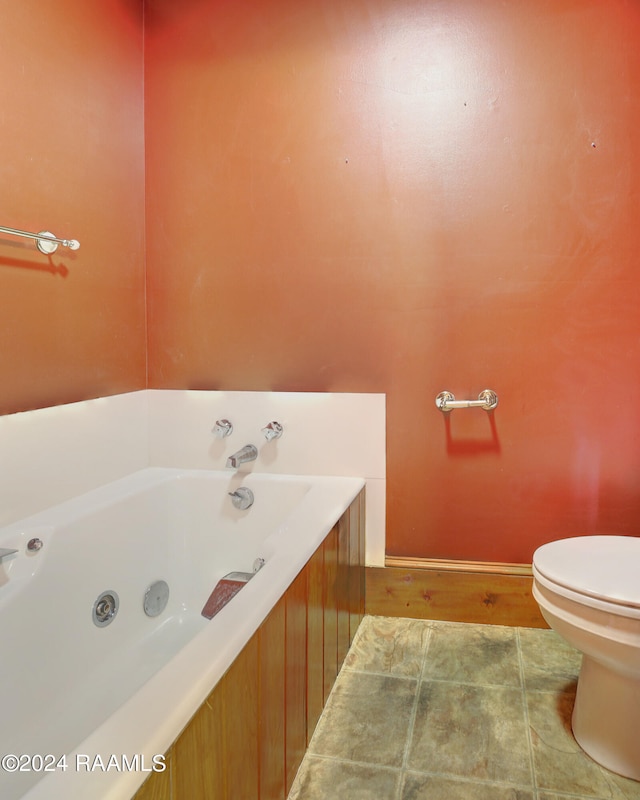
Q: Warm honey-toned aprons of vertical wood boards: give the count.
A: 1